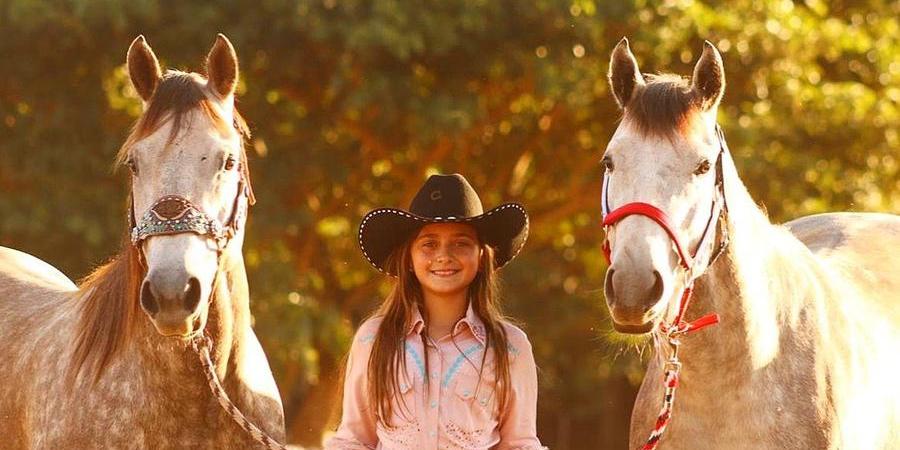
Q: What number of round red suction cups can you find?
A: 0